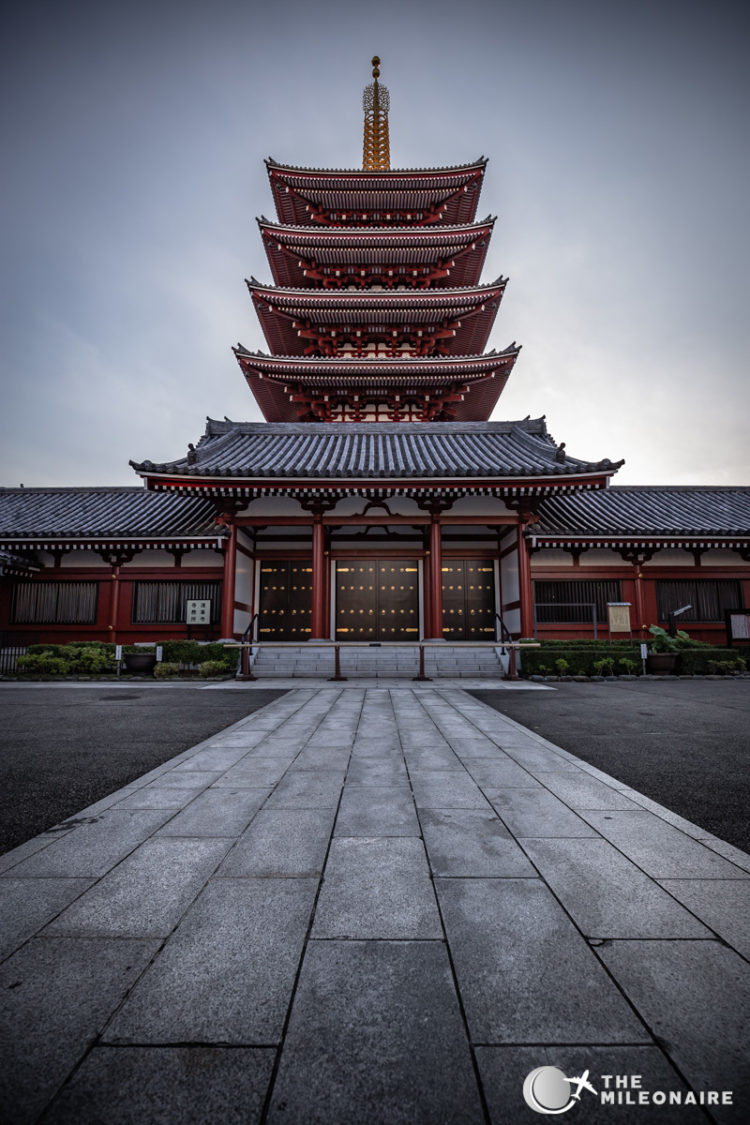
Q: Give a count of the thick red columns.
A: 4